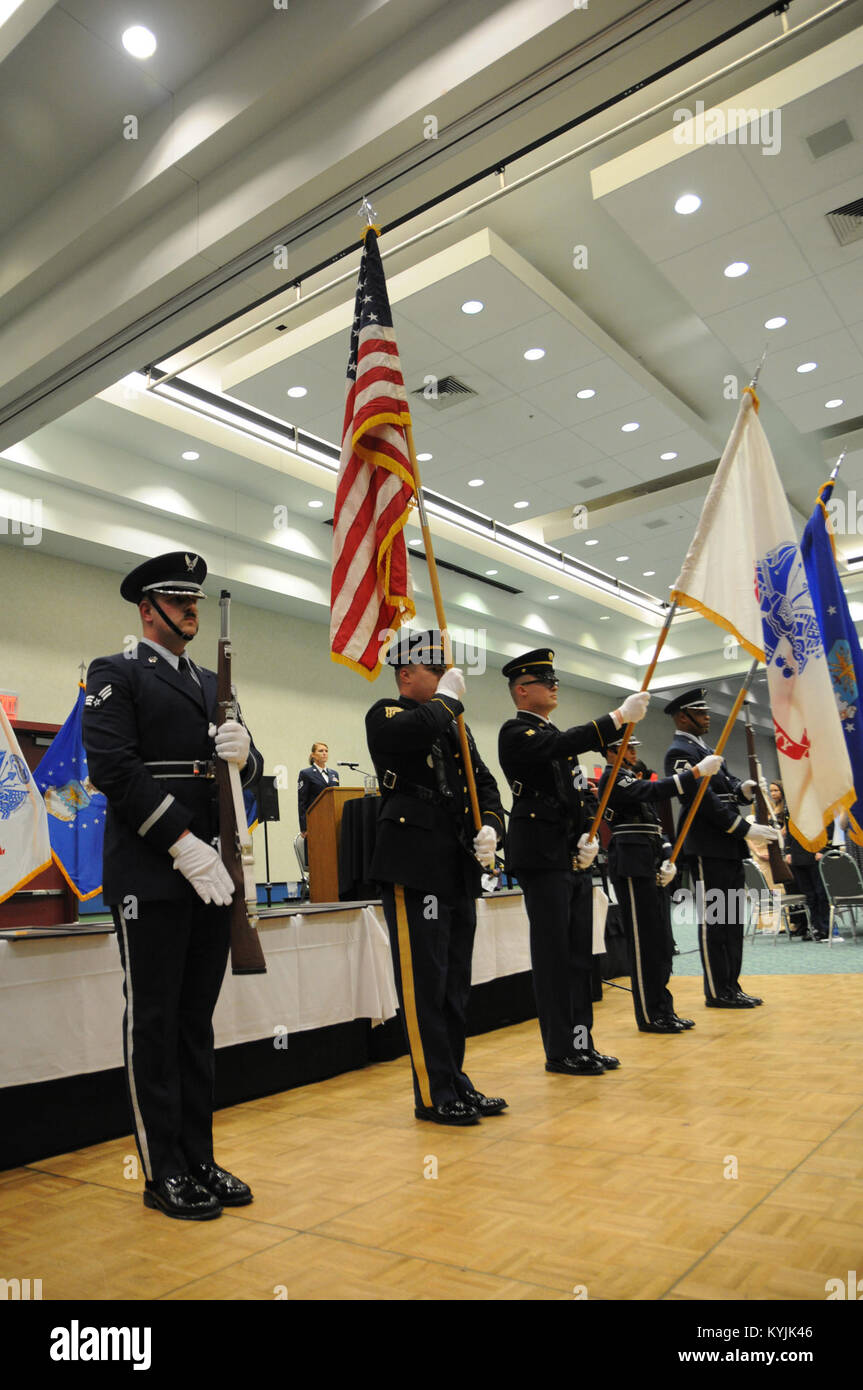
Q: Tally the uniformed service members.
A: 6